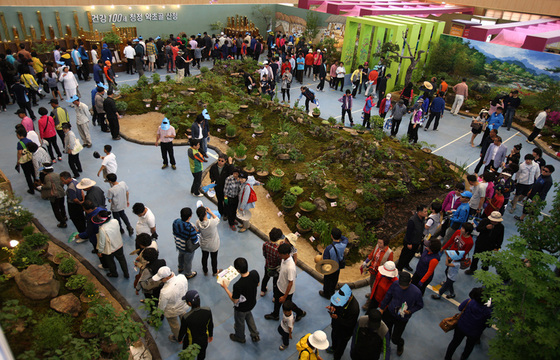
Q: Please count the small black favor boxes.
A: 0